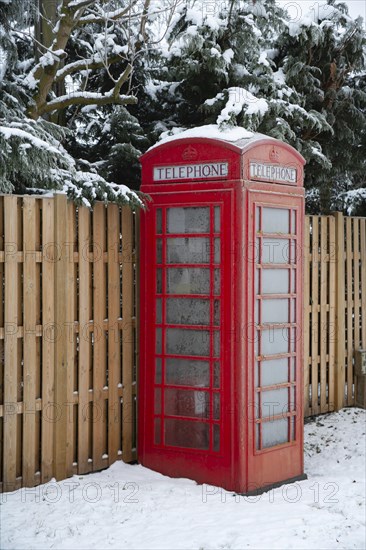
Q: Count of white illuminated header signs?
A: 2